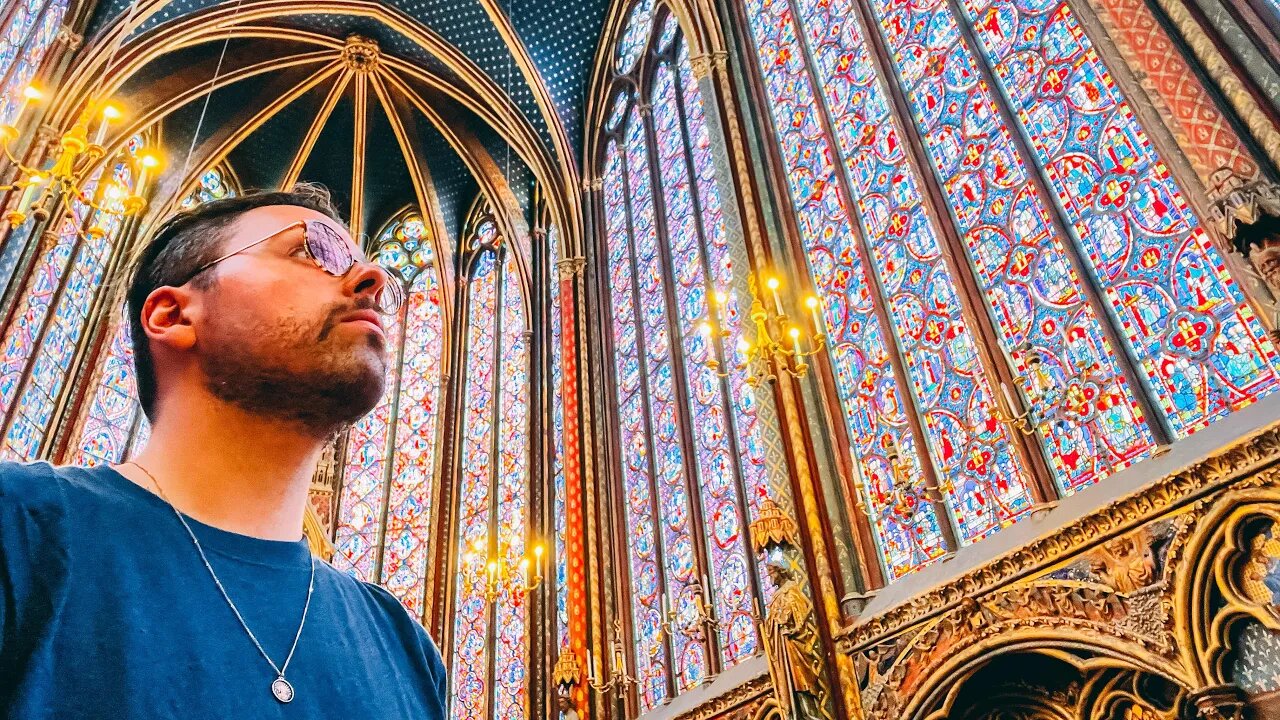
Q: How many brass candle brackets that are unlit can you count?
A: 4